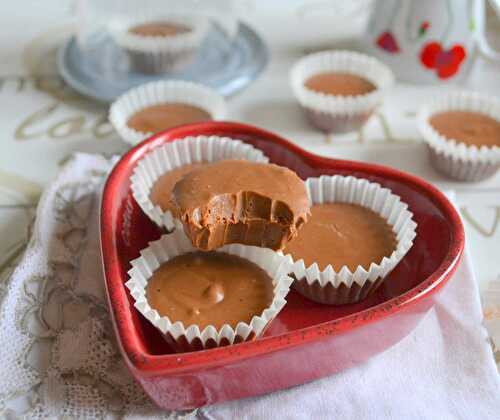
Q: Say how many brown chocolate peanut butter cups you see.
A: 8